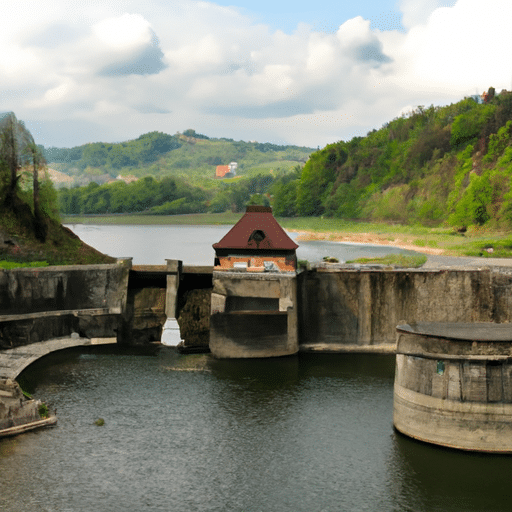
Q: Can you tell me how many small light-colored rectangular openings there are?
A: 2